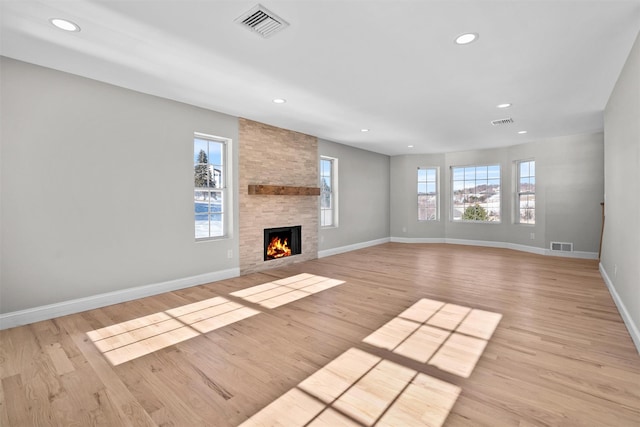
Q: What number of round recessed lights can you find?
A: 7